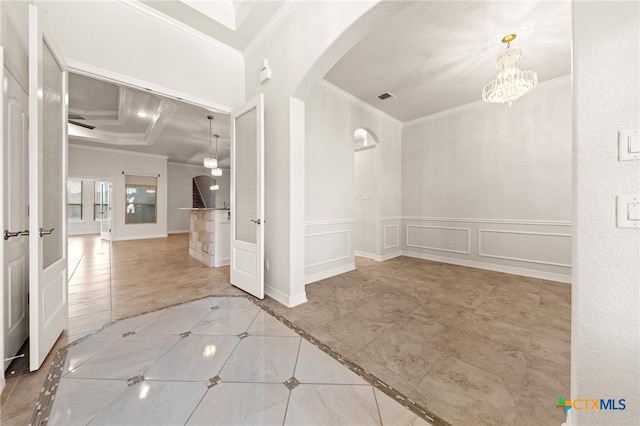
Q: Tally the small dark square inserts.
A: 7